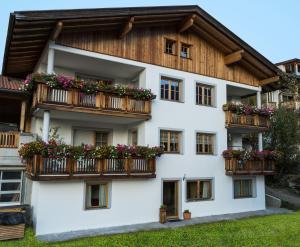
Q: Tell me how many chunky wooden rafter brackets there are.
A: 5